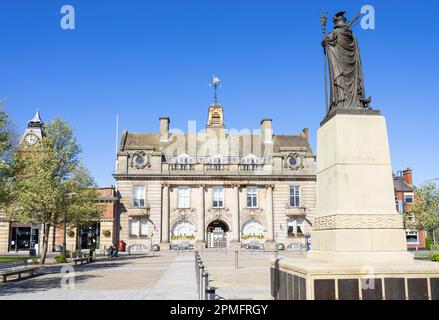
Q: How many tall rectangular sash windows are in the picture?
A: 5